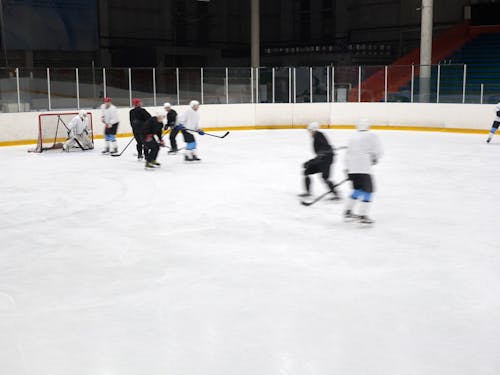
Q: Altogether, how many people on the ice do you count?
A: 9